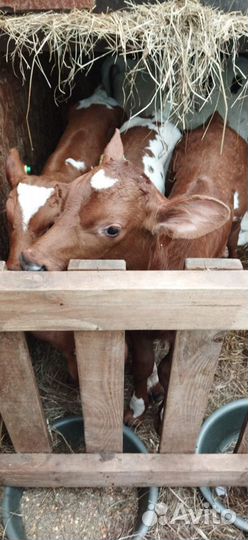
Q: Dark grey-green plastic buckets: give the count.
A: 2